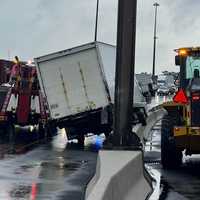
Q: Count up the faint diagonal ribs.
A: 2